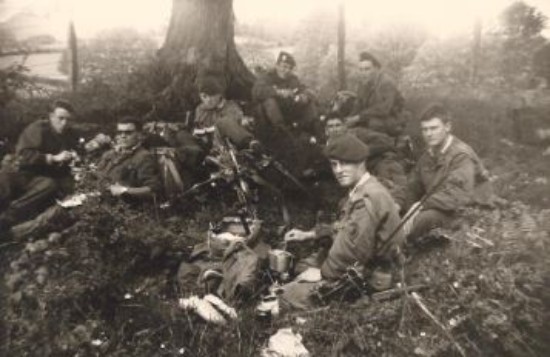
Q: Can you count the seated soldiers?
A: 8